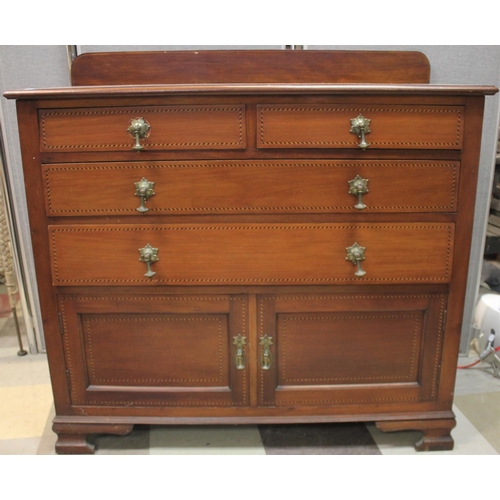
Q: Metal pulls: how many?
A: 8